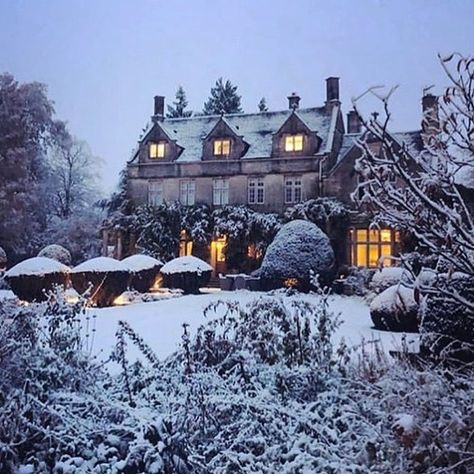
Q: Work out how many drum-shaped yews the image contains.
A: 4